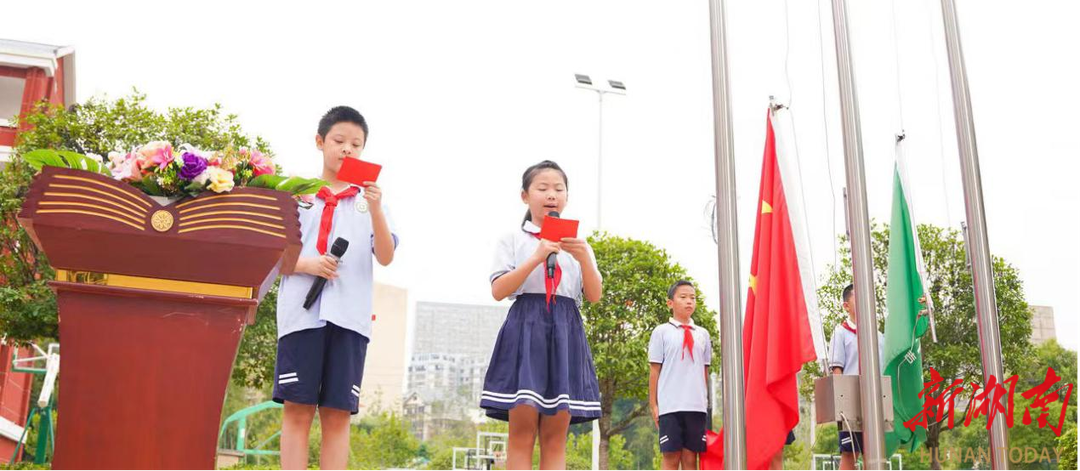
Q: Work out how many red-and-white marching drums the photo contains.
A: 0